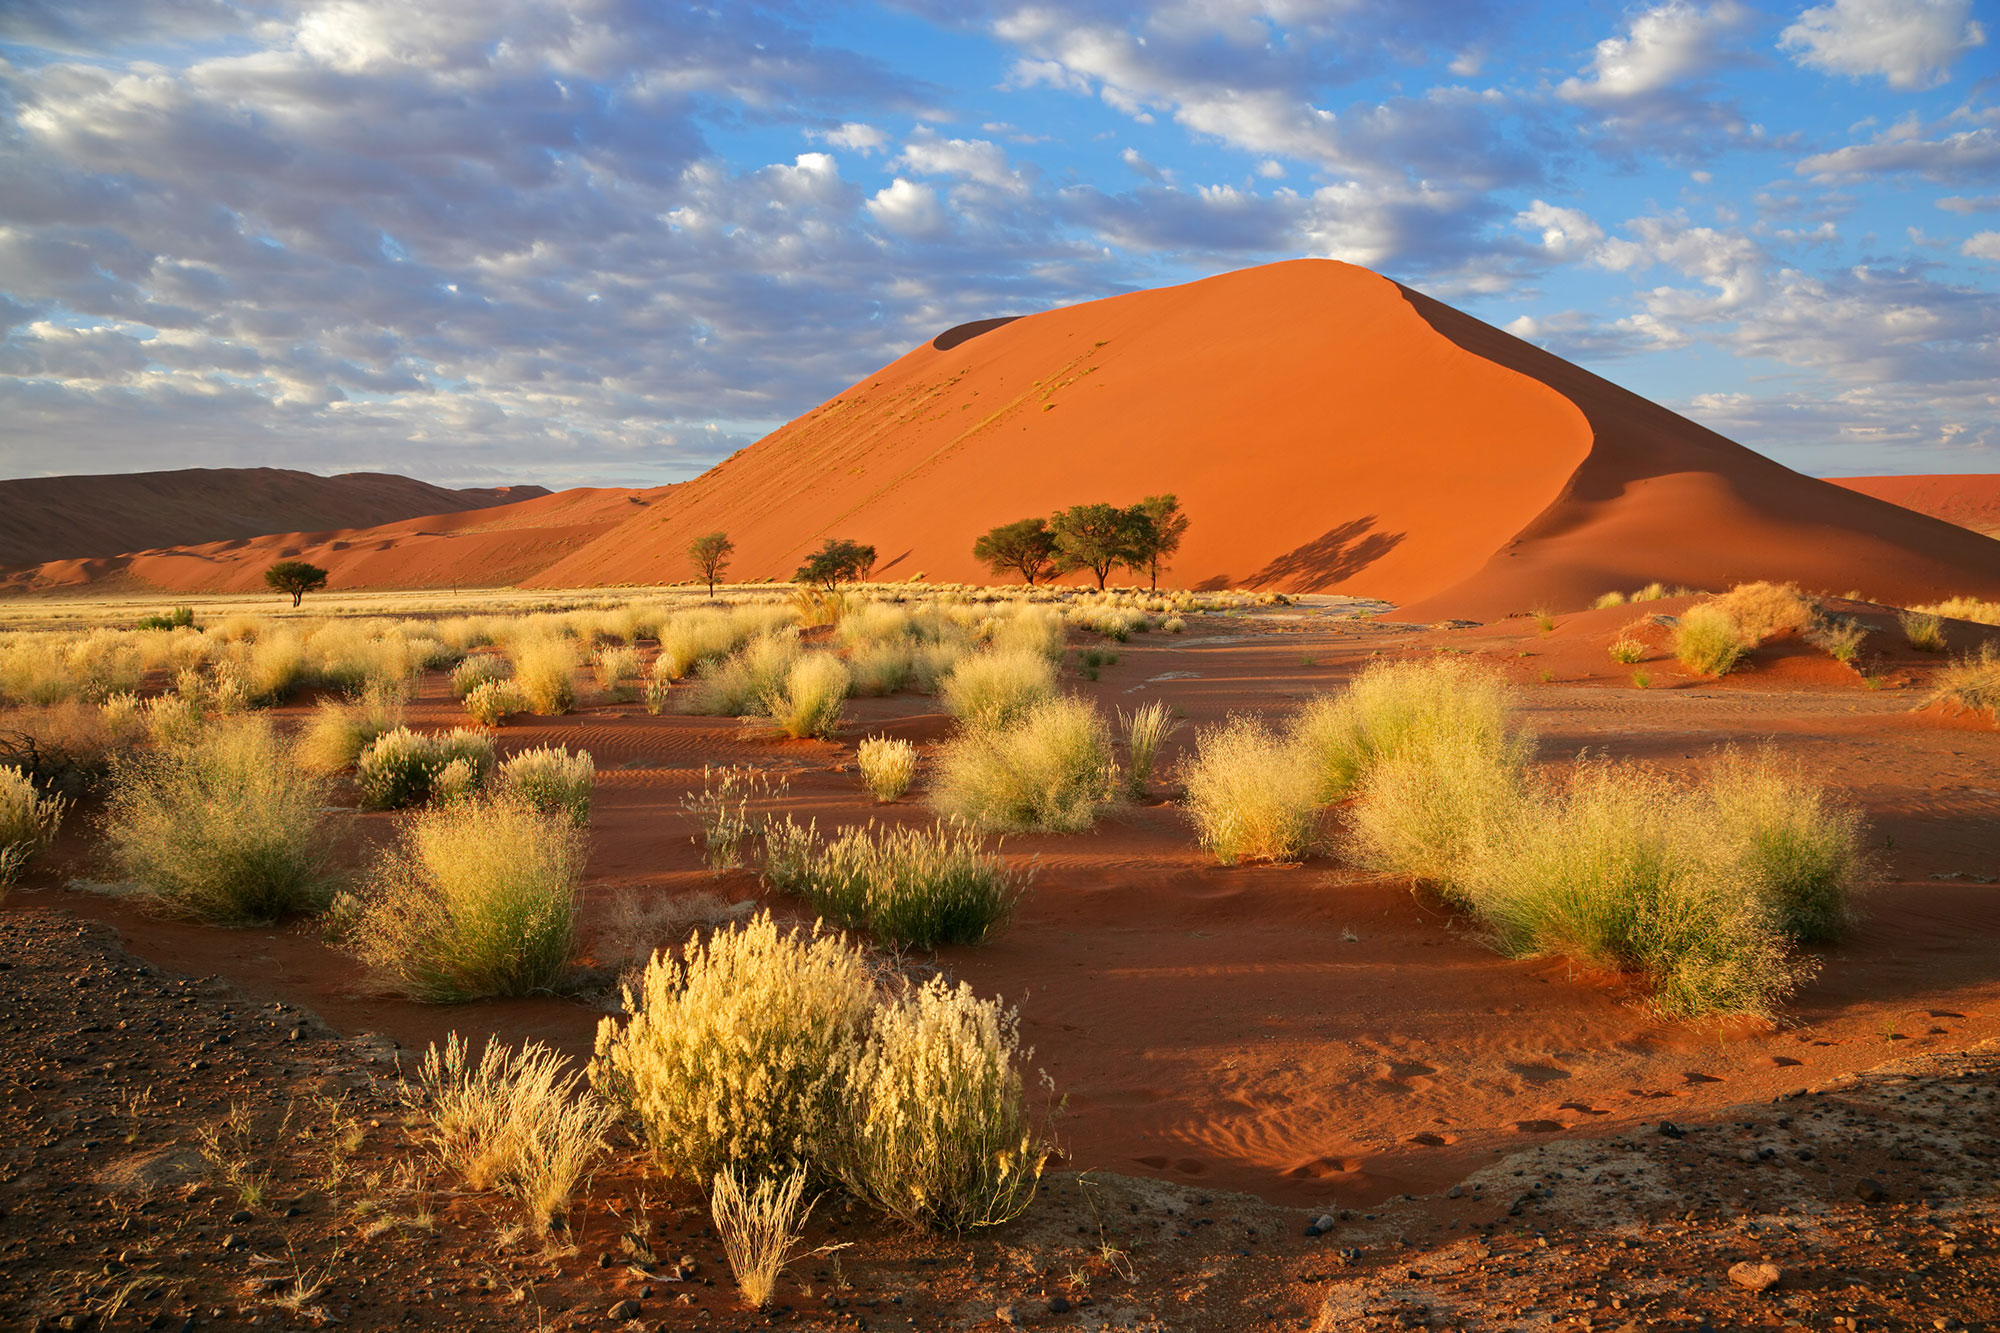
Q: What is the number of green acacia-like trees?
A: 7